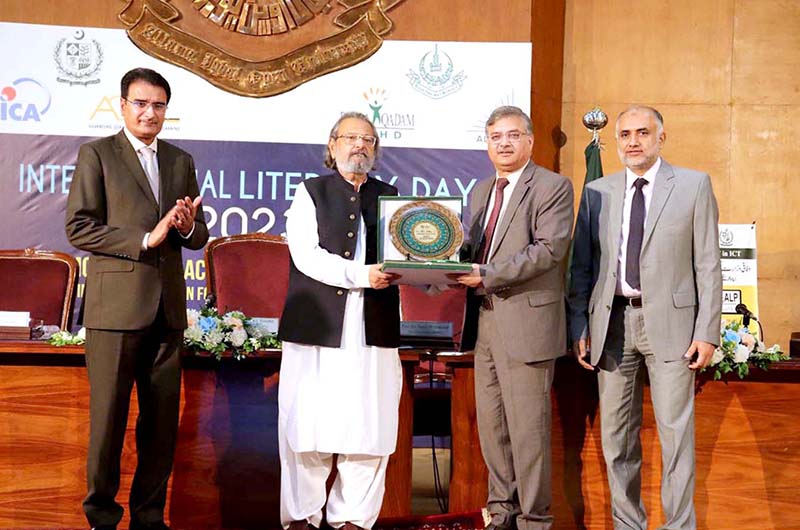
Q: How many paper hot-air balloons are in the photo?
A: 0